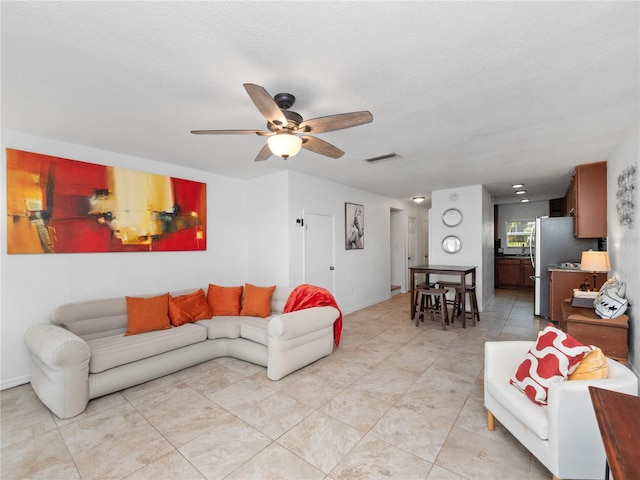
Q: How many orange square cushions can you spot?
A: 4